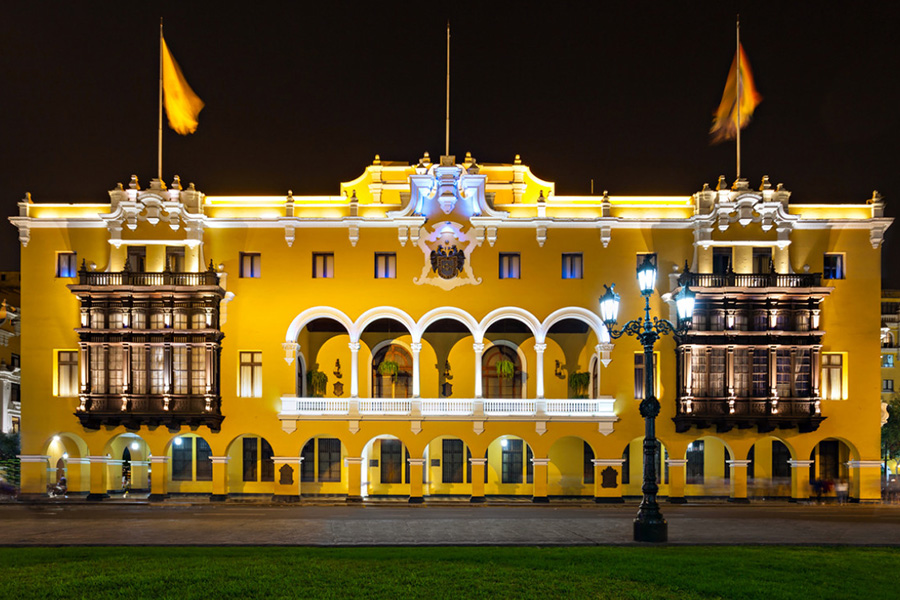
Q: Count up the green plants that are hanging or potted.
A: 4